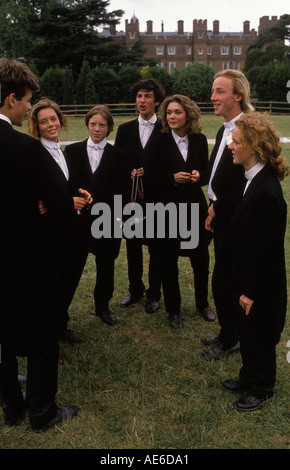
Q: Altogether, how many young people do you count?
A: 7